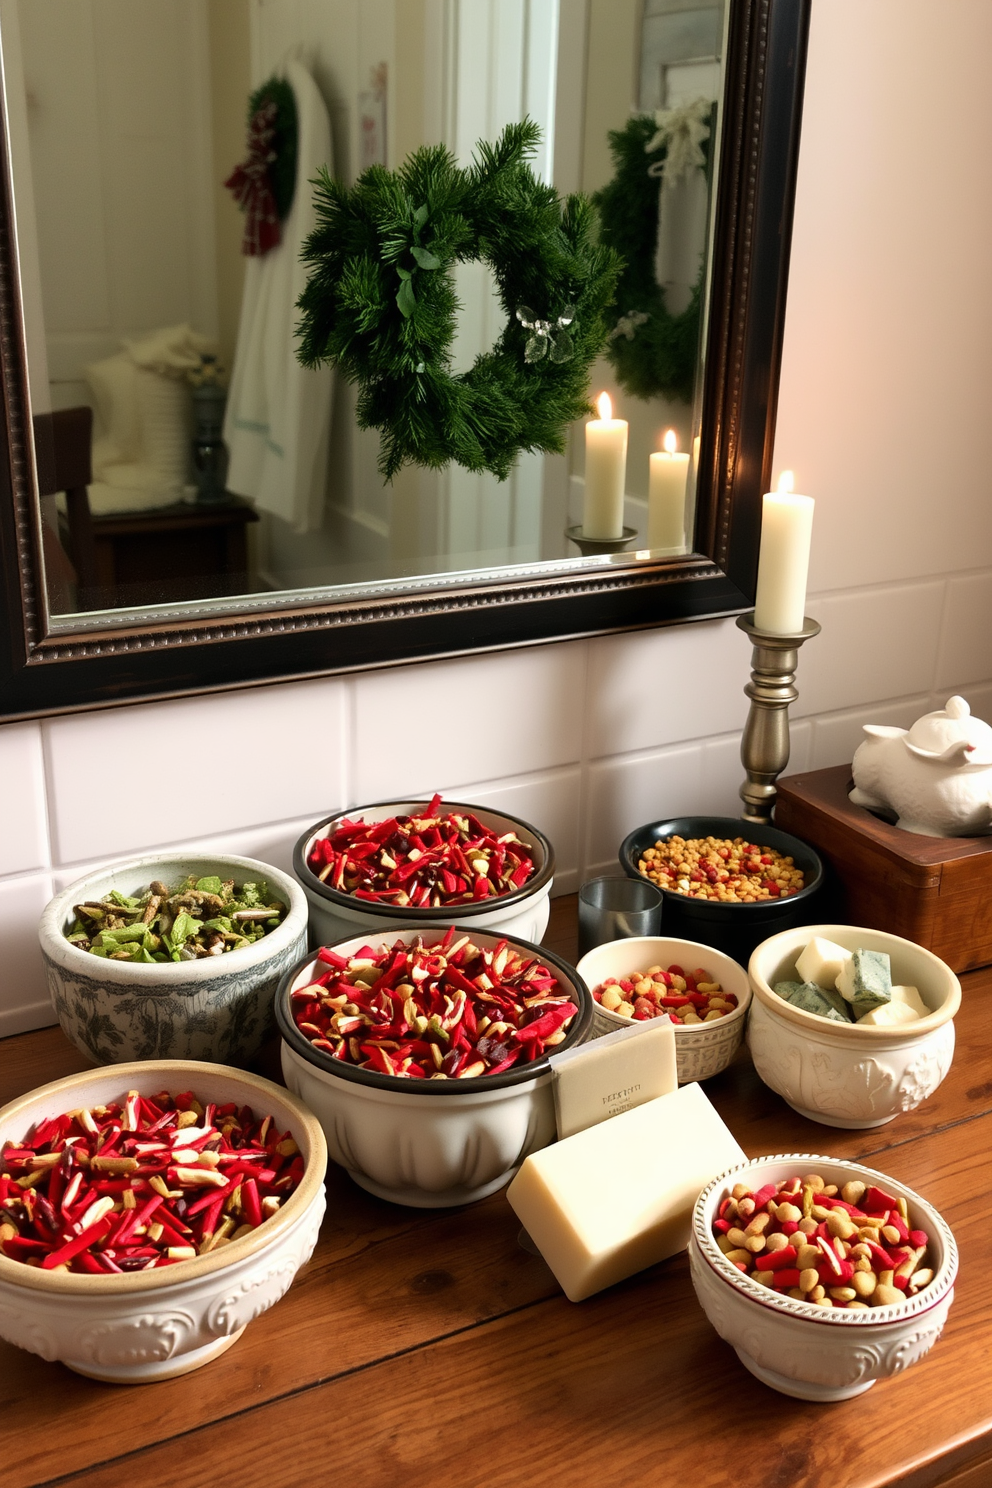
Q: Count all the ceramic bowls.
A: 8